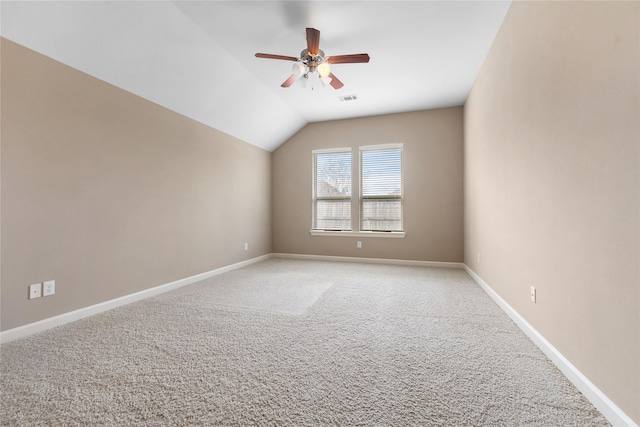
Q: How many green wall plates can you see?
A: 0